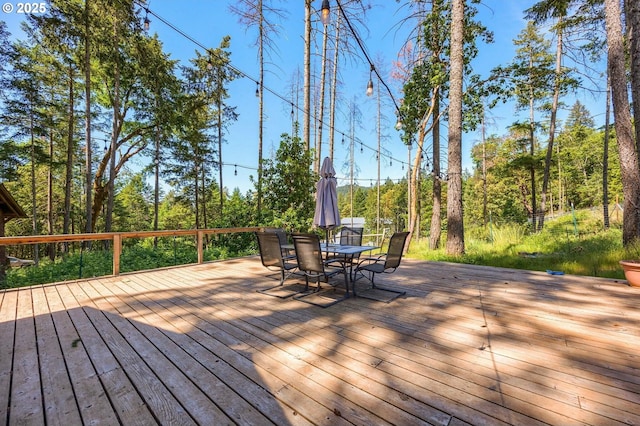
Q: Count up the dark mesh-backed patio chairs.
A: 5